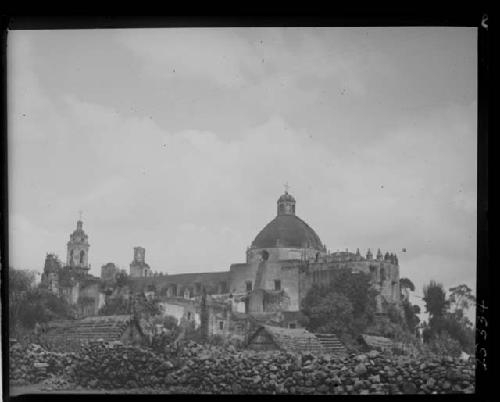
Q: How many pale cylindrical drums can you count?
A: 1